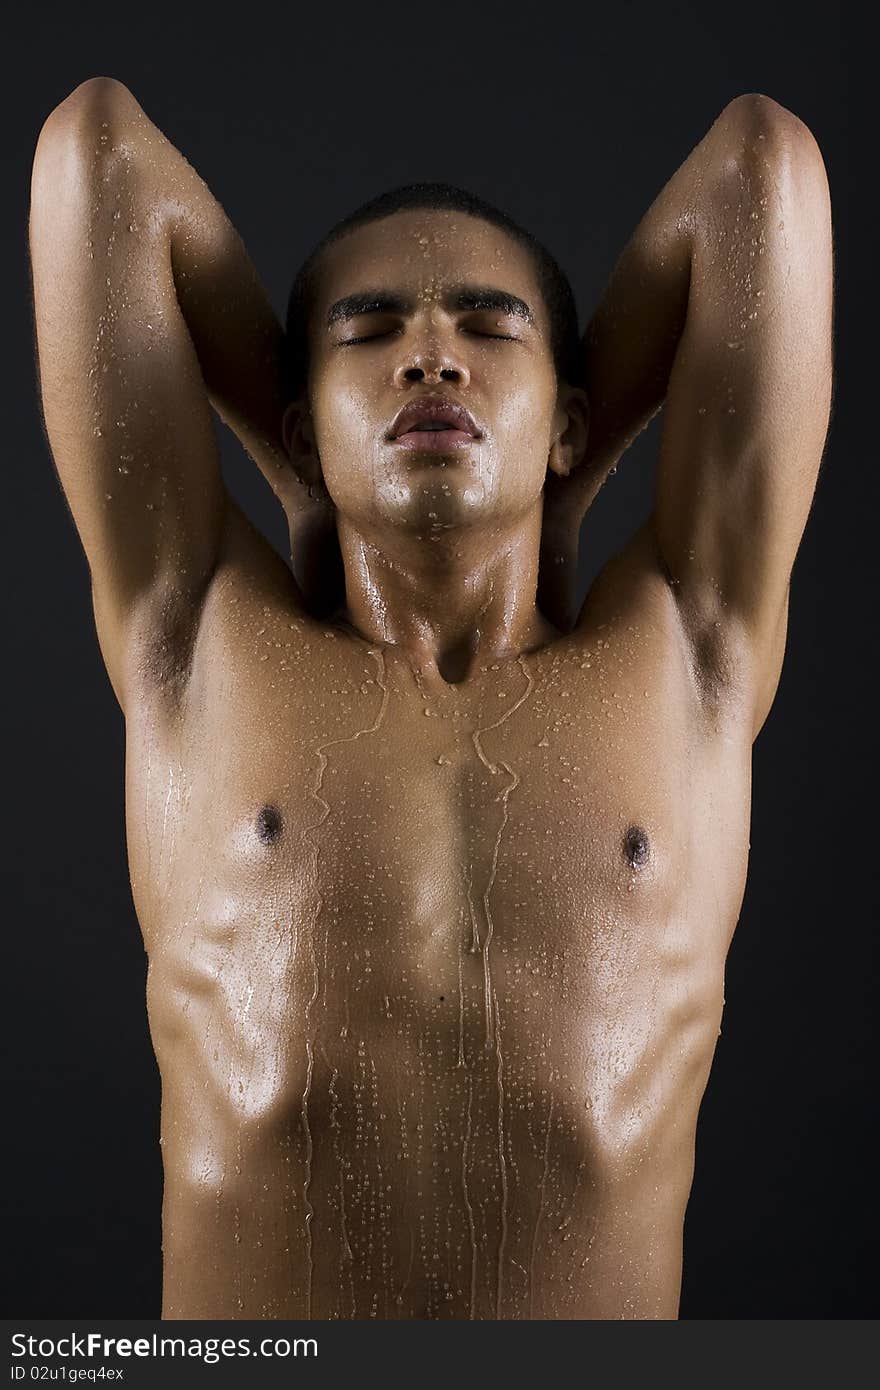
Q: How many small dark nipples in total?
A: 2